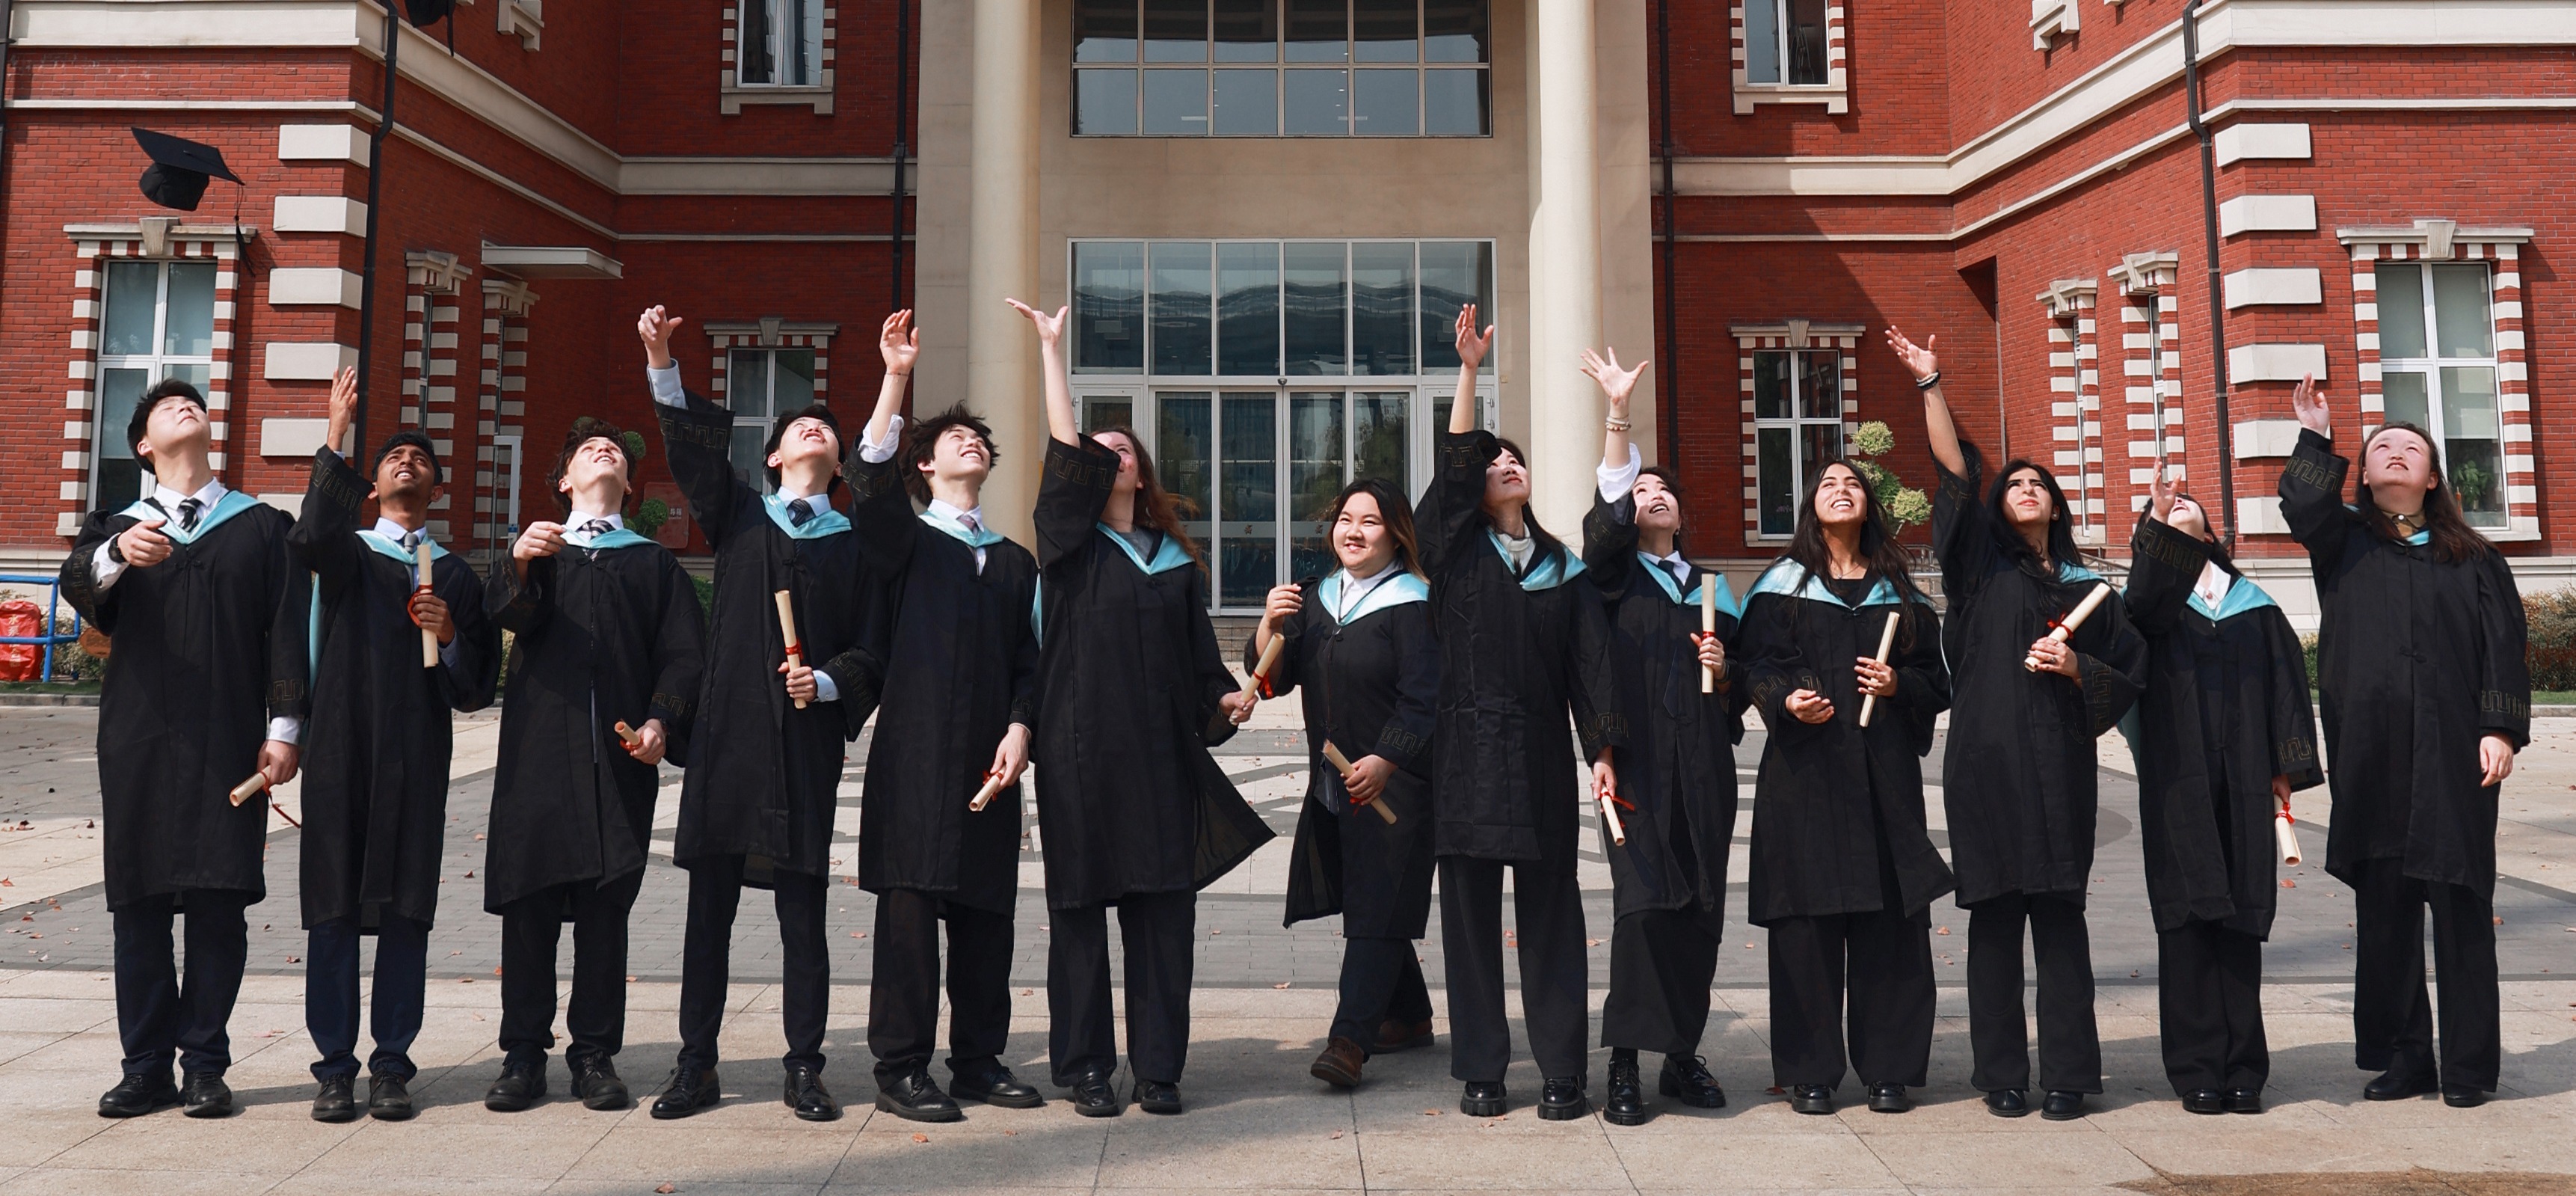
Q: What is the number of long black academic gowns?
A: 13